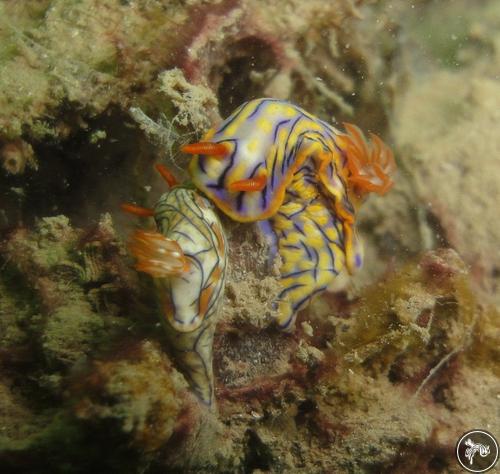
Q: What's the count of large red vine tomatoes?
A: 0